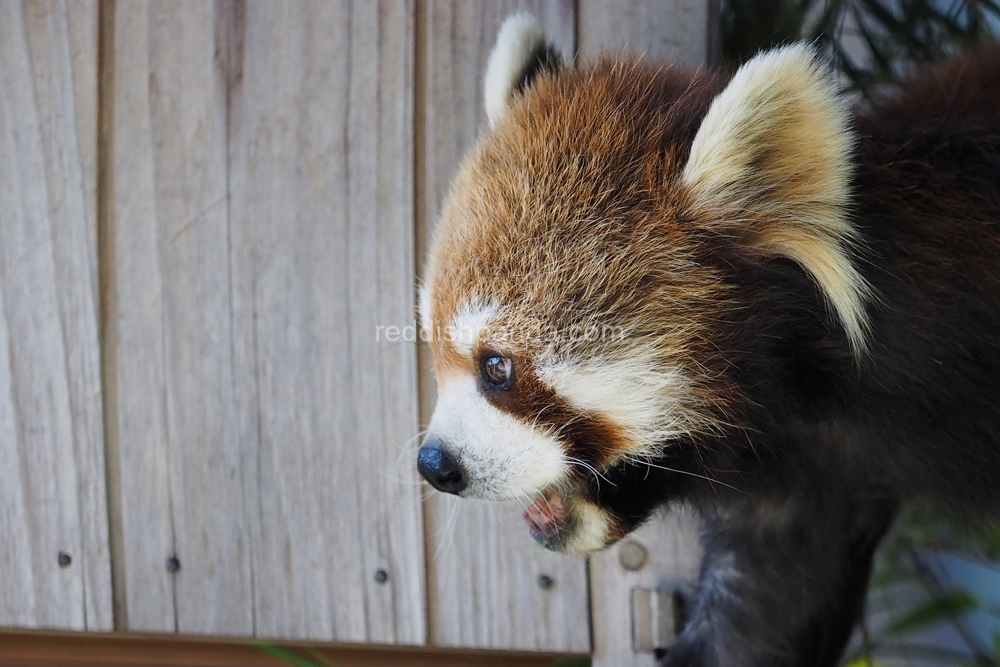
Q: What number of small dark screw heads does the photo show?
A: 4